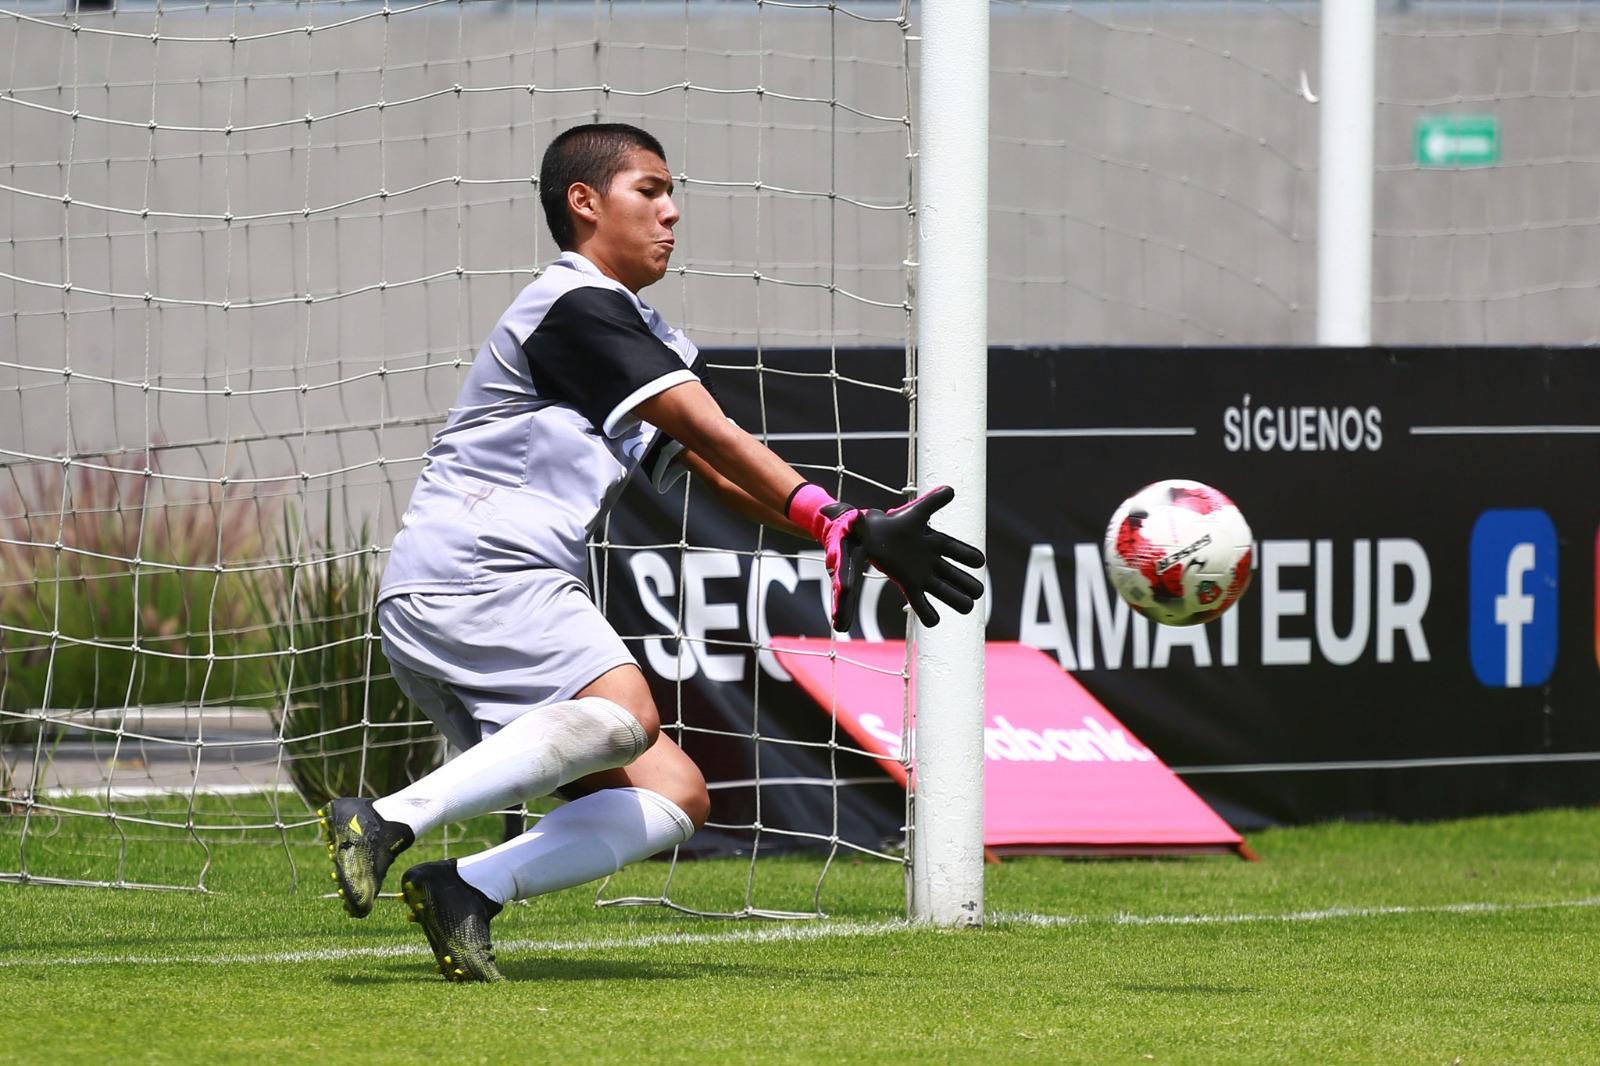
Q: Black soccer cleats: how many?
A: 2